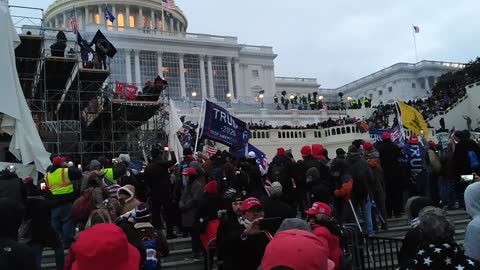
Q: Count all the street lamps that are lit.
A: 6